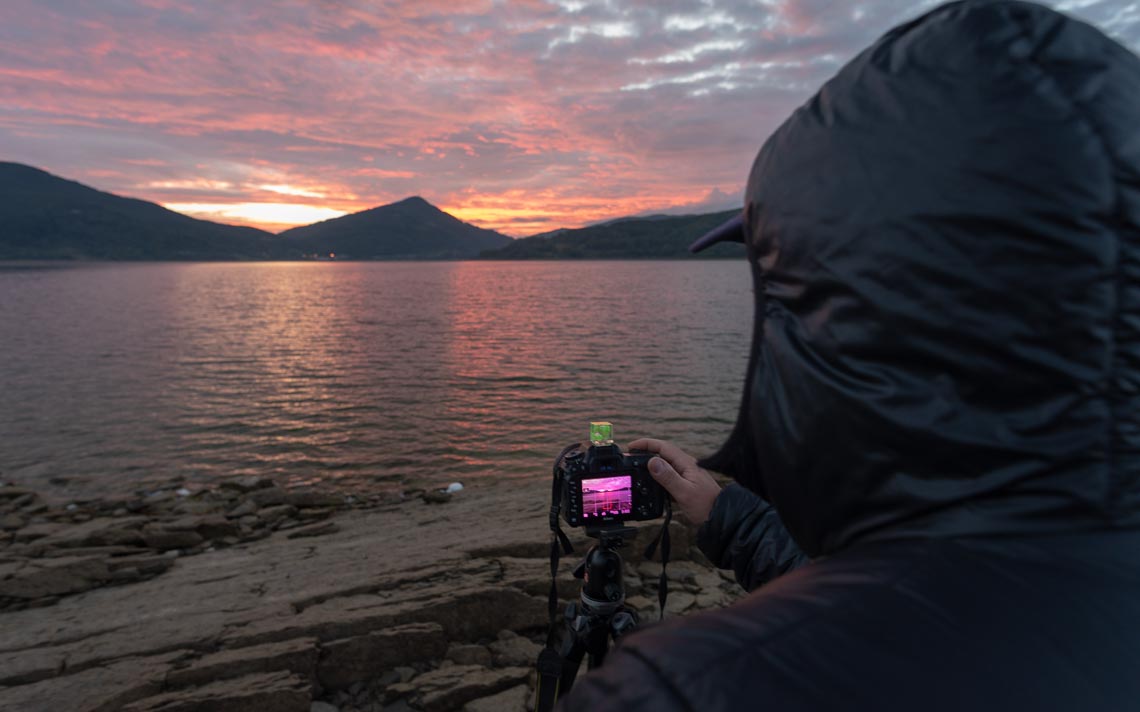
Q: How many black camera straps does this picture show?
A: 2